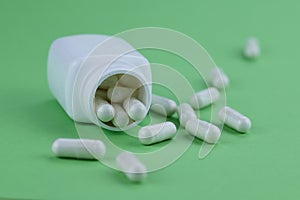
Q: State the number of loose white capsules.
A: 10